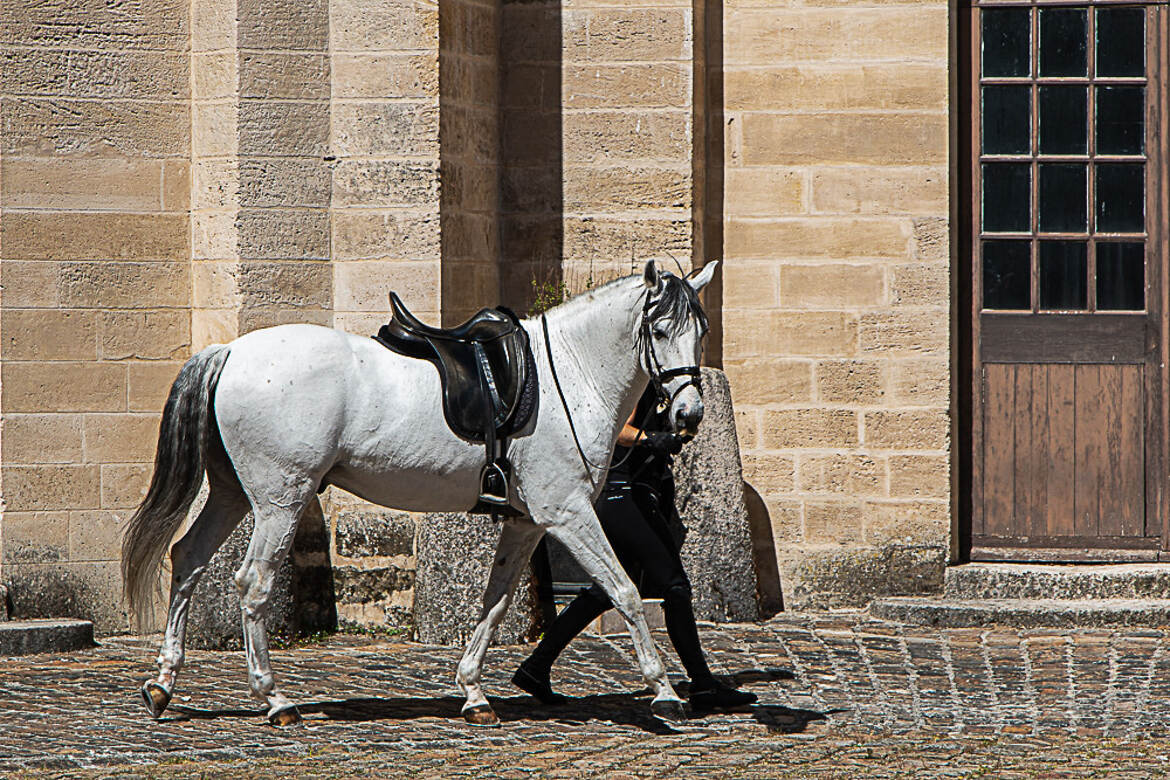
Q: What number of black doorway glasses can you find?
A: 12